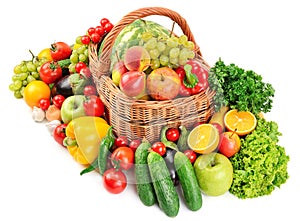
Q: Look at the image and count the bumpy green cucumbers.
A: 3